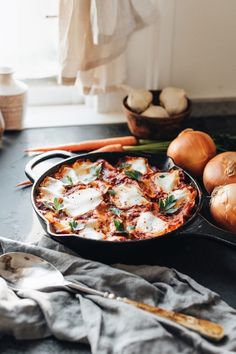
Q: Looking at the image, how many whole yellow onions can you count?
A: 3